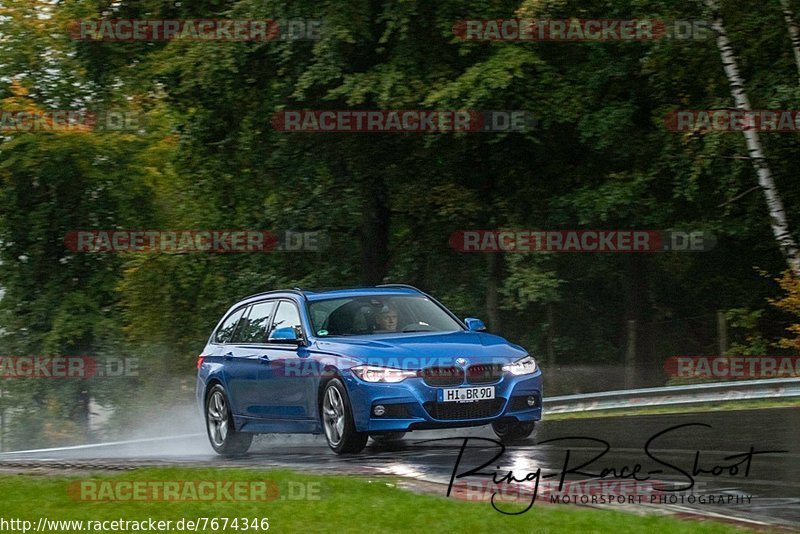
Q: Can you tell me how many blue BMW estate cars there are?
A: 1